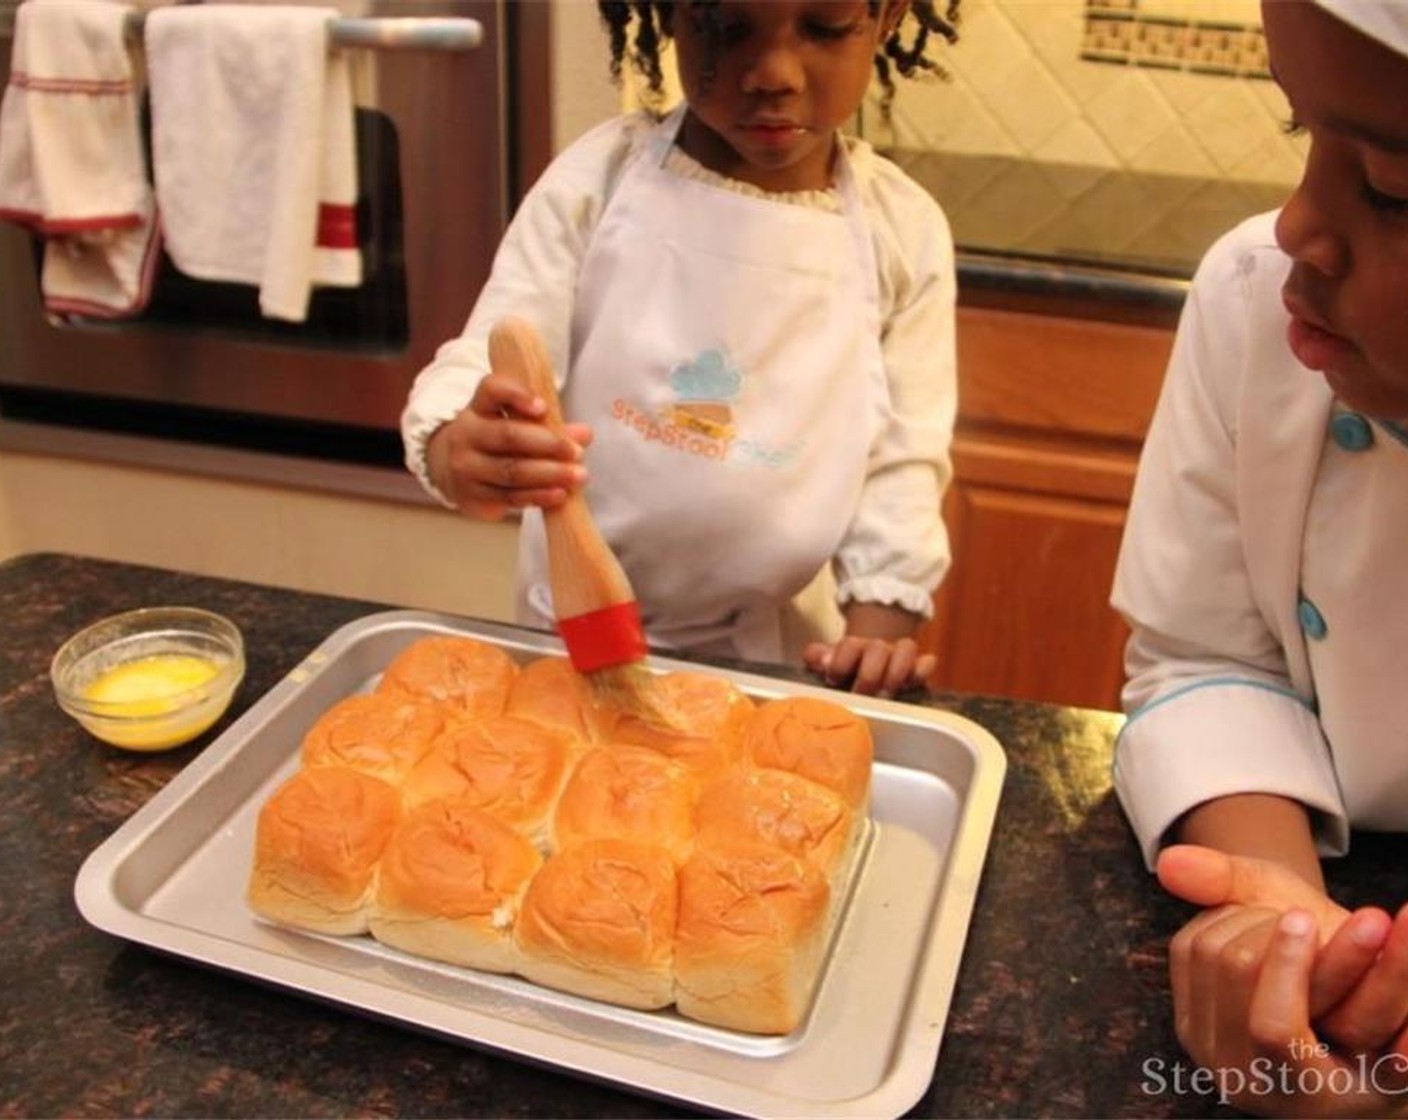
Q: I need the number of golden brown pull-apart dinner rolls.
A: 12